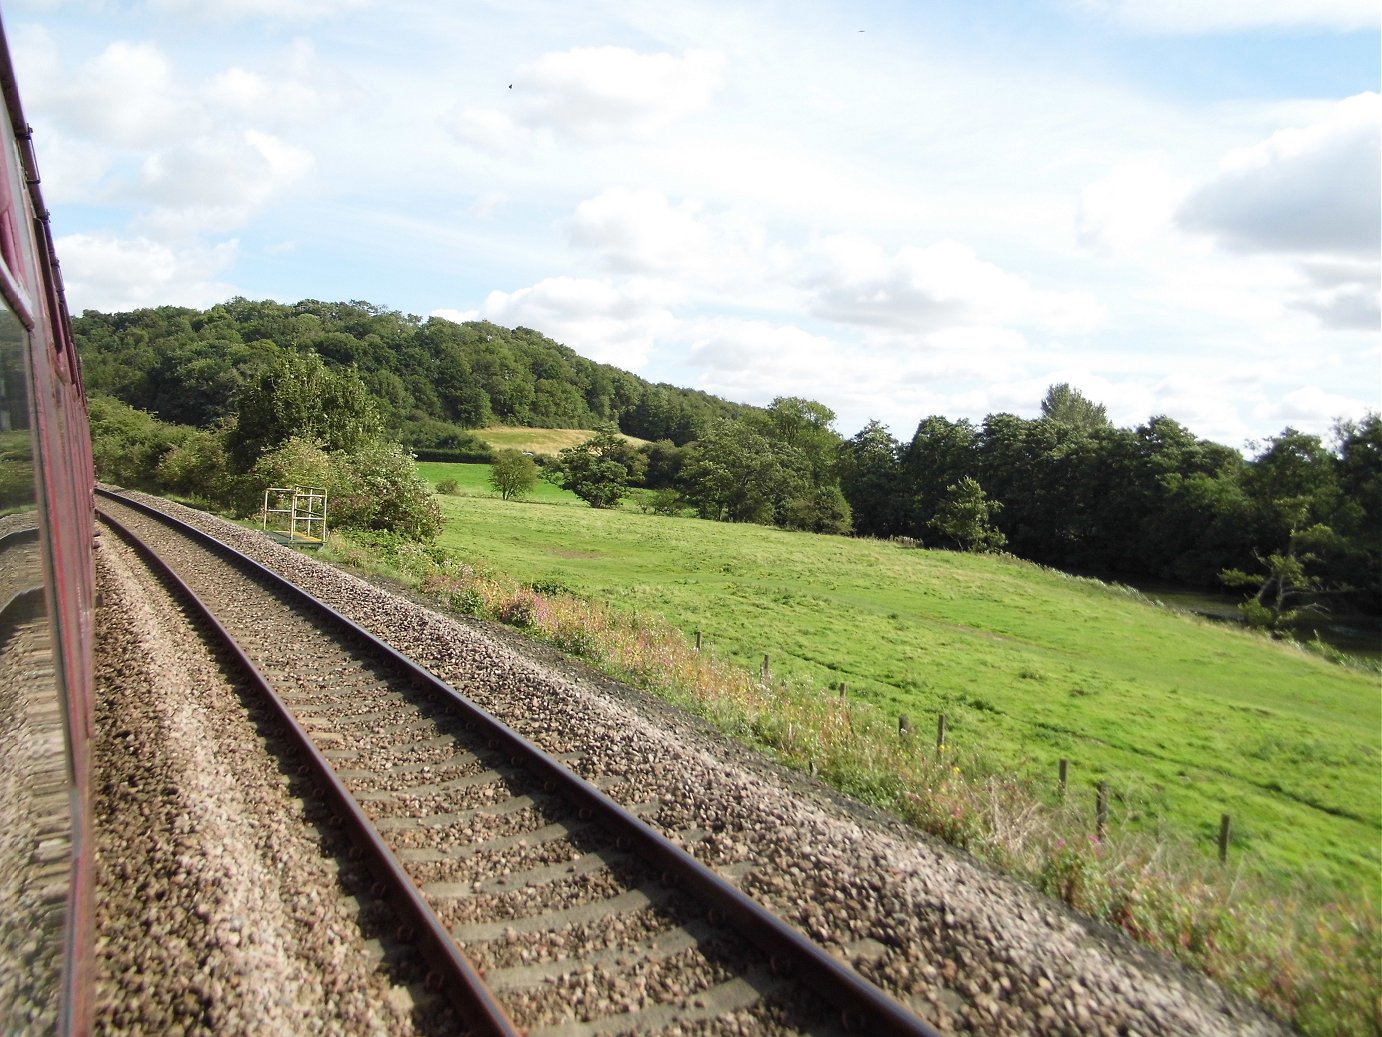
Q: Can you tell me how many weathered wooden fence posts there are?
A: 8